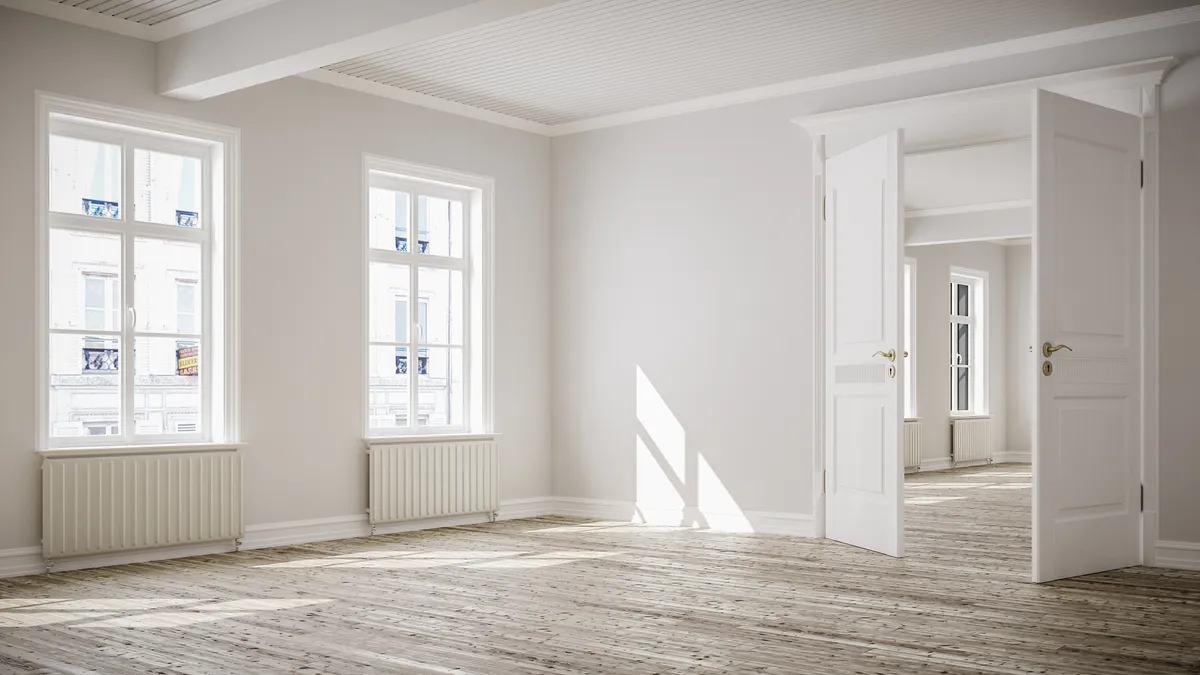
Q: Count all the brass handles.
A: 2